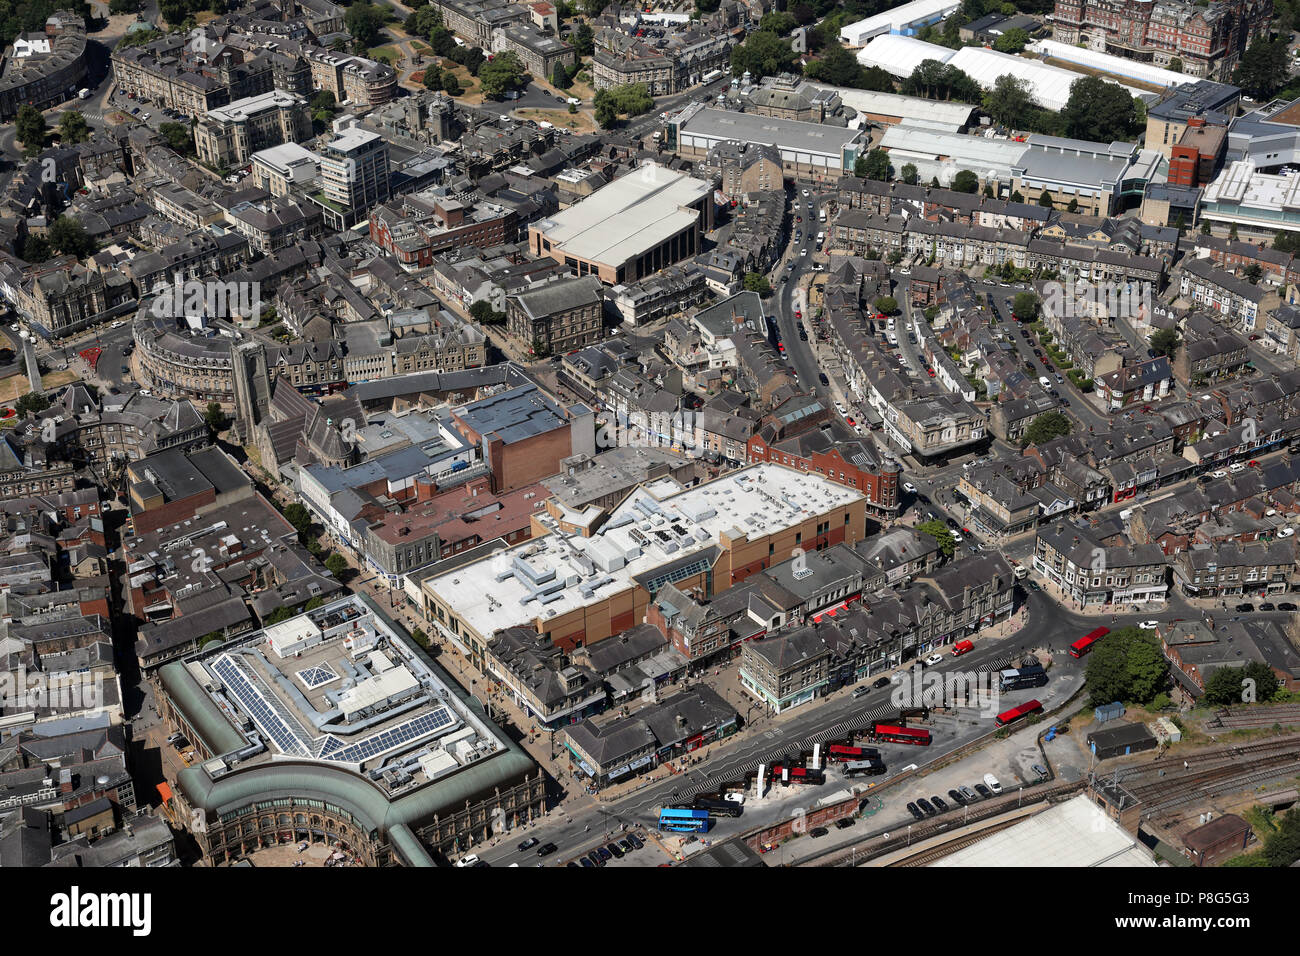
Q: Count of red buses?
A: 5